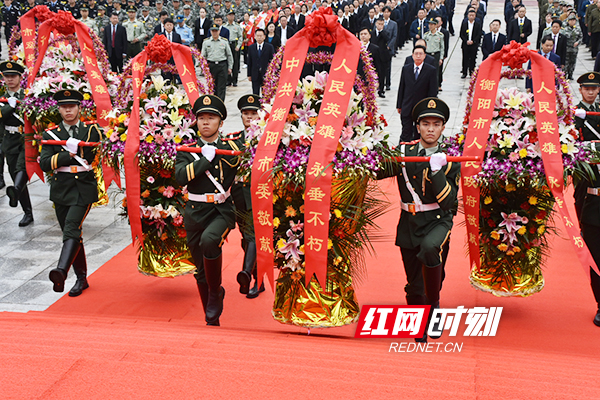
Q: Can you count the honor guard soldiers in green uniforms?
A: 6